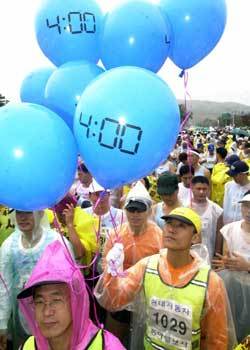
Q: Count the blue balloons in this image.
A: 7